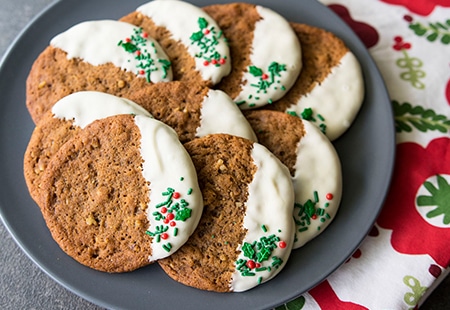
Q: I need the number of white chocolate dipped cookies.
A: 9